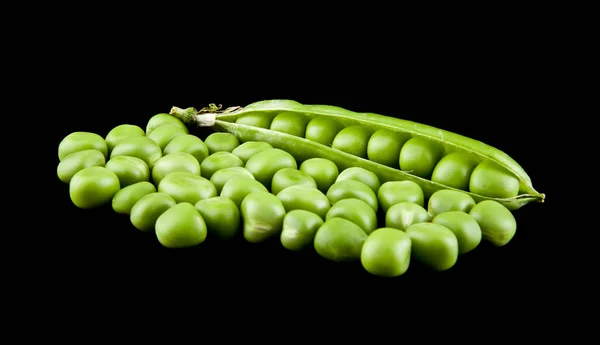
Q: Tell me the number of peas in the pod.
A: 8